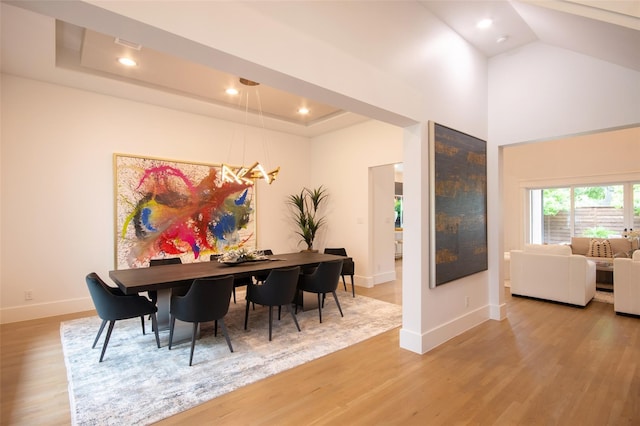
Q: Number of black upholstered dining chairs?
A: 8